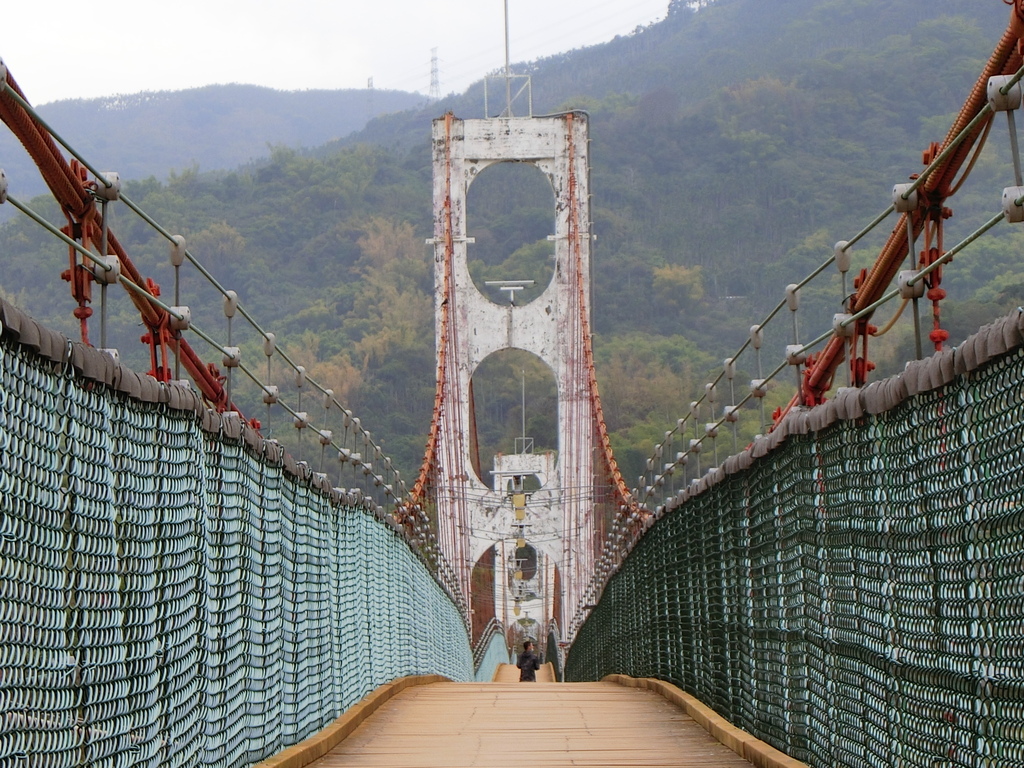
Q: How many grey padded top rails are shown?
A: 2